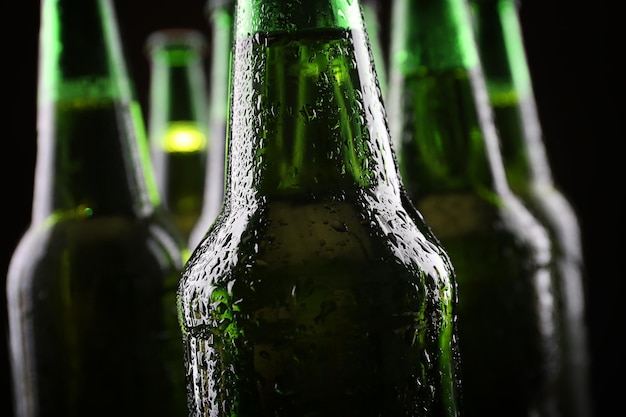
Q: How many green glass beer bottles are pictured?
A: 7